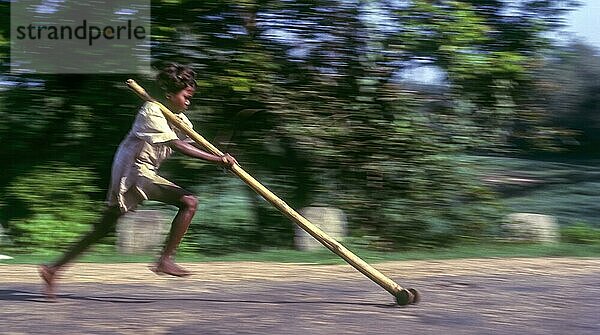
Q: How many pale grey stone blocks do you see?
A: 3